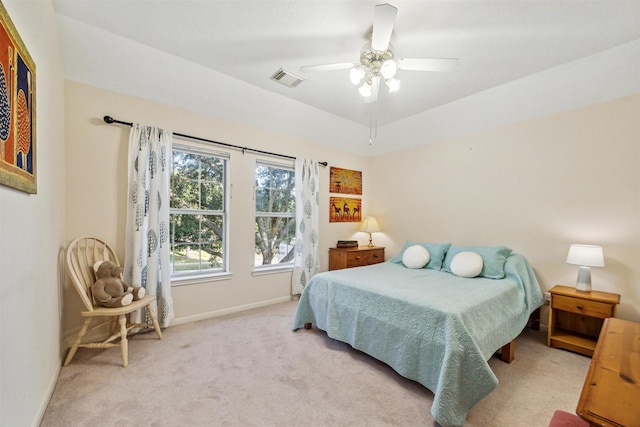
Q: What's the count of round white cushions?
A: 2